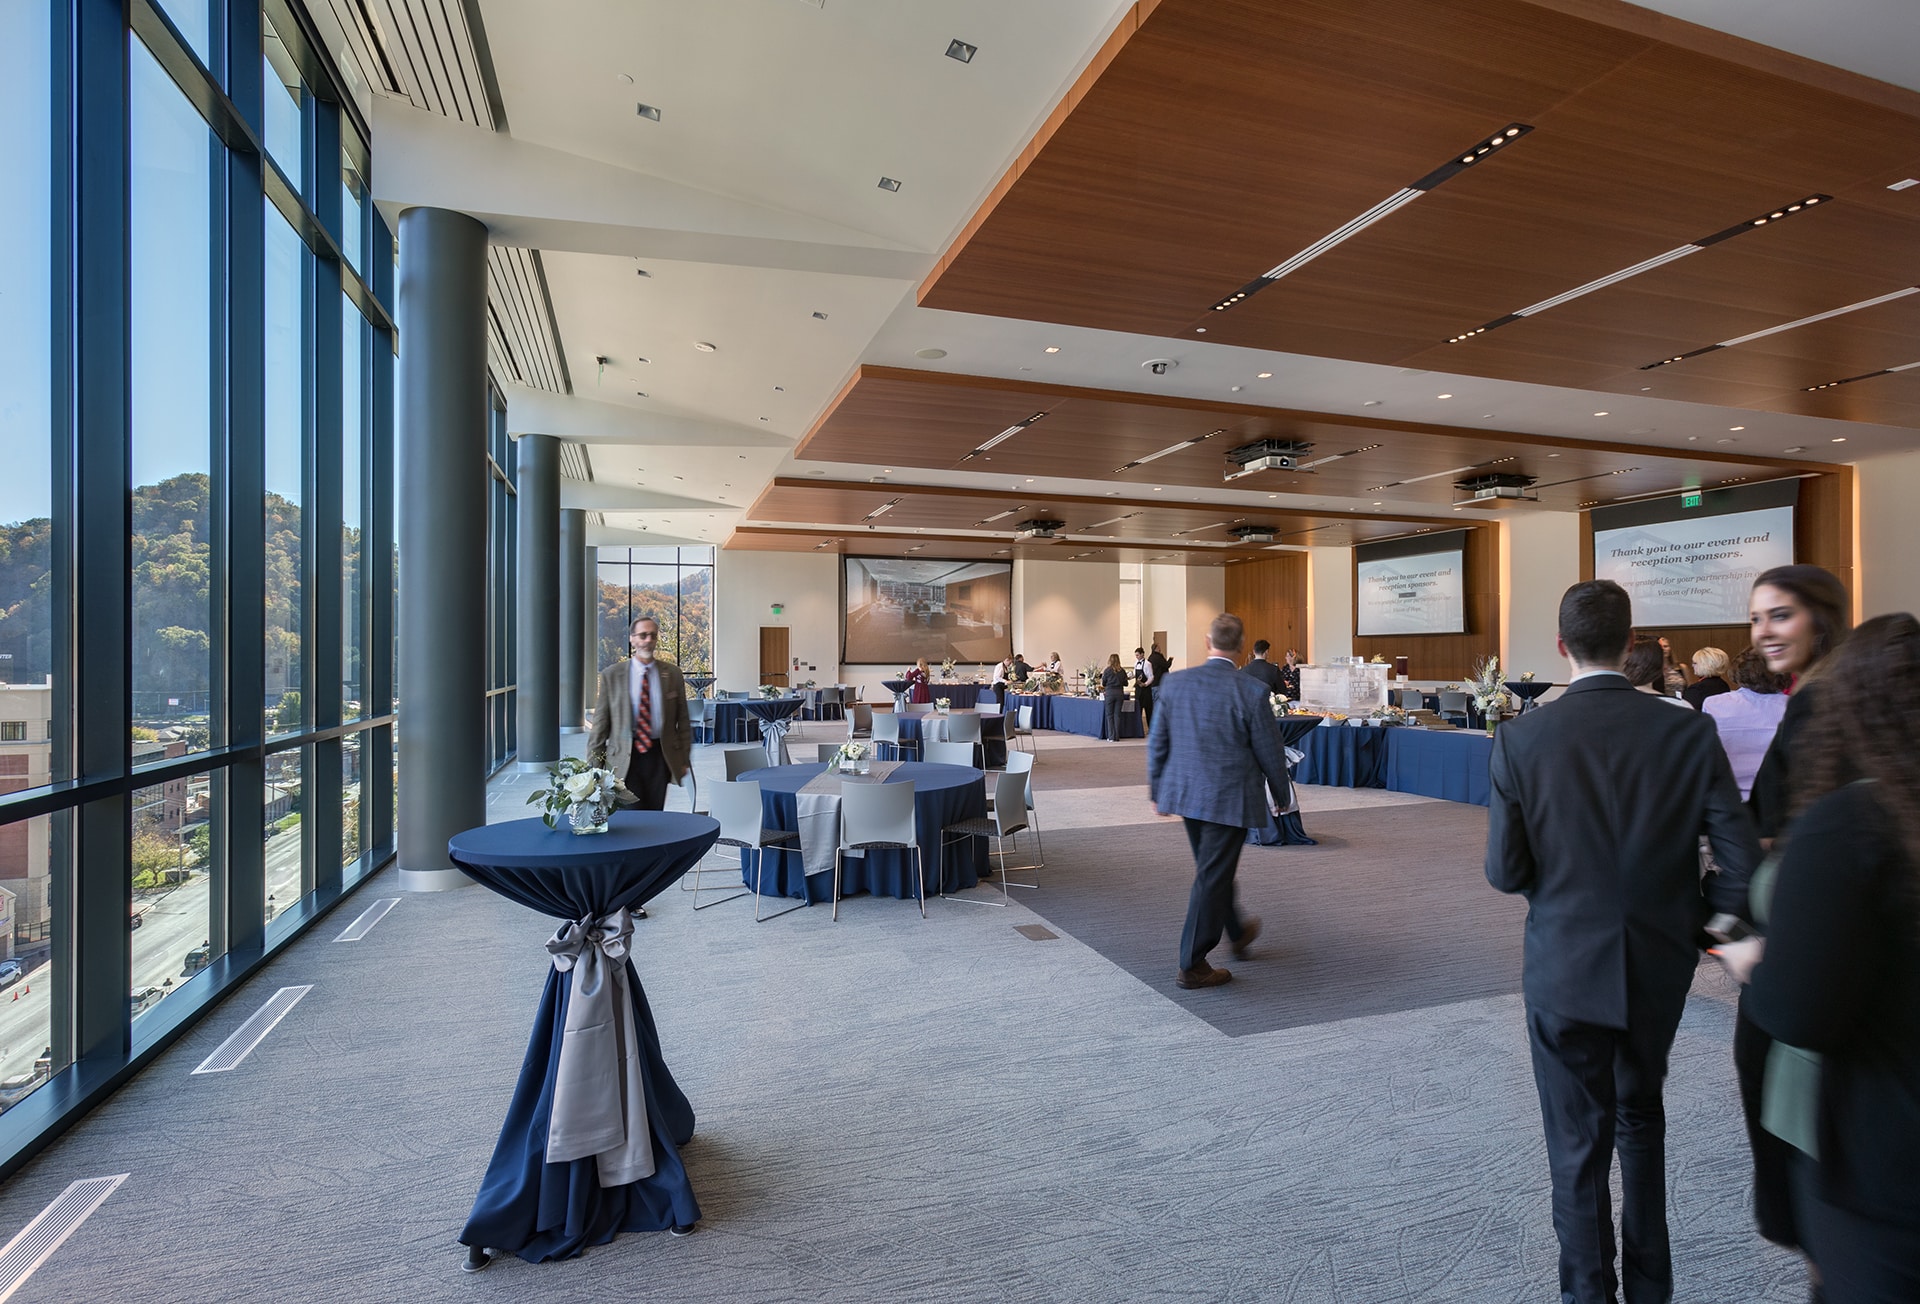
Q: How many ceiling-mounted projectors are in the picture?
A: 4